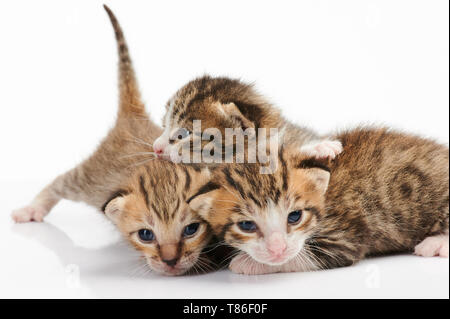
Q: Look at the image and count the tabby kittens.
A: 3